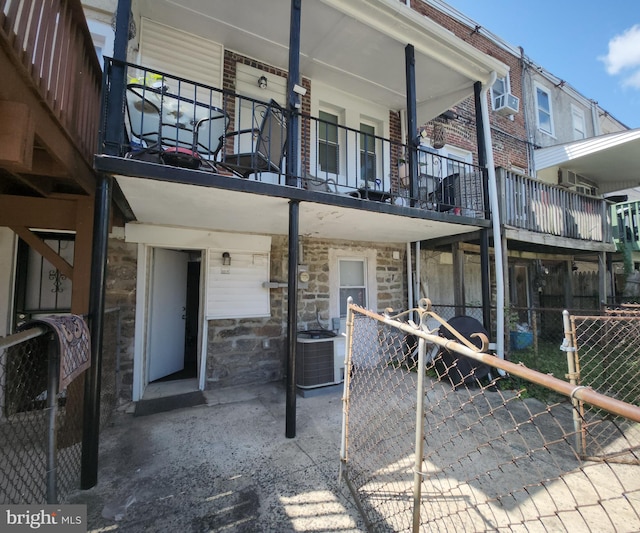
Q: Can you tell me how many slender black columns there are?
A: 7